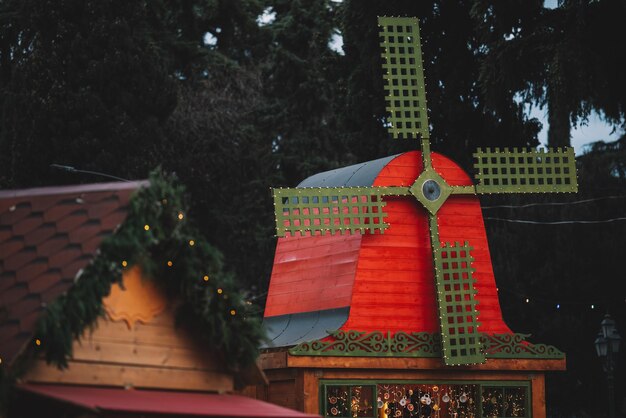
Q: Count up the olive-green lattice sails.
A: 4